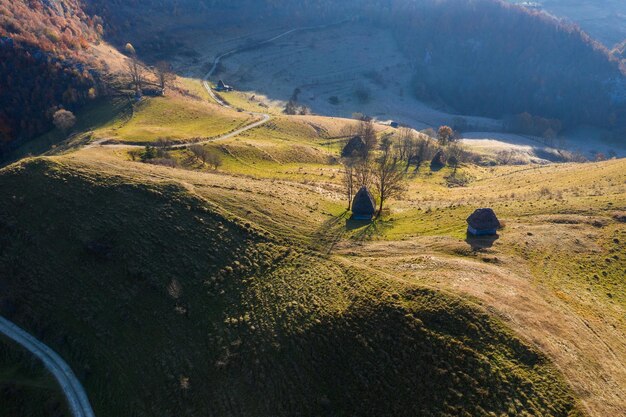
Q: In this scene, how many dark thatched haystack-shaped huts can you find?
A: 4